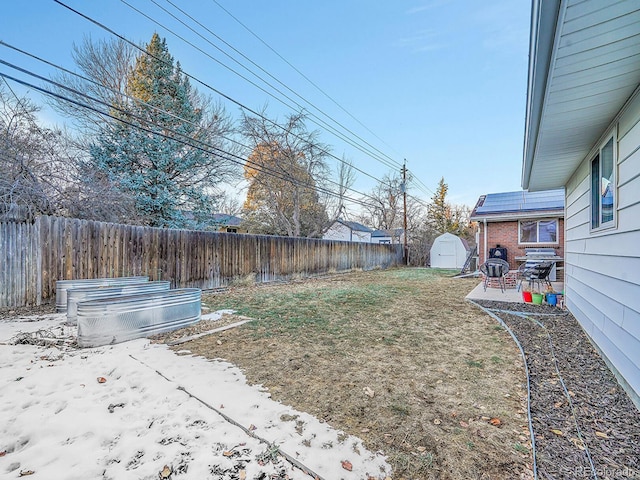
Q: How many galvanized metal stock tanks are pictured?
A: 3